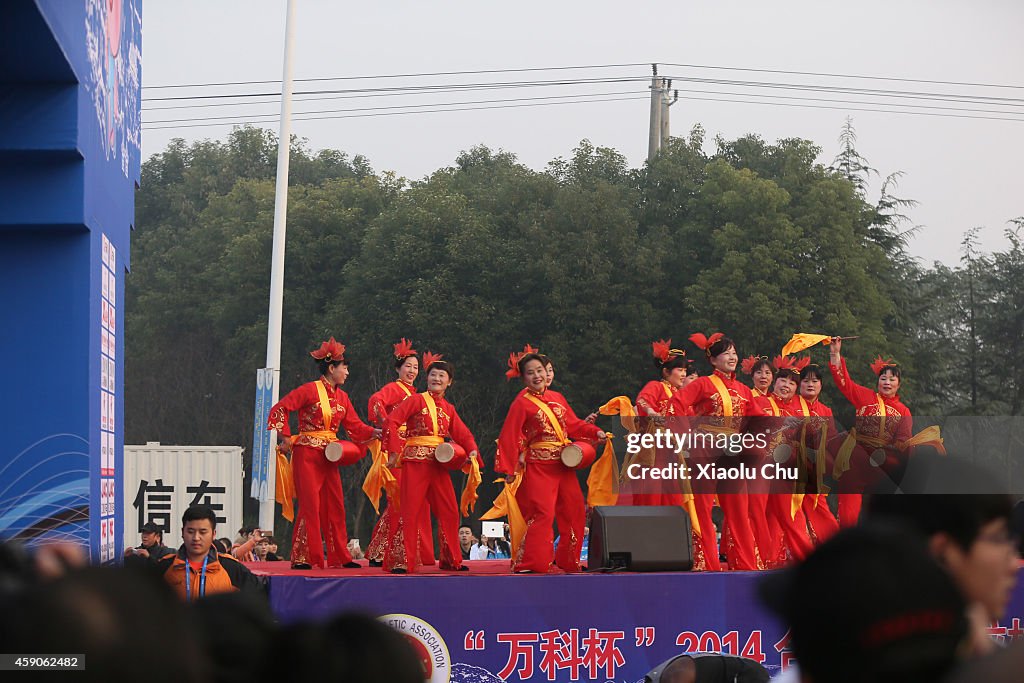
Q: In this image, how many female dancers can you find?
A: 12